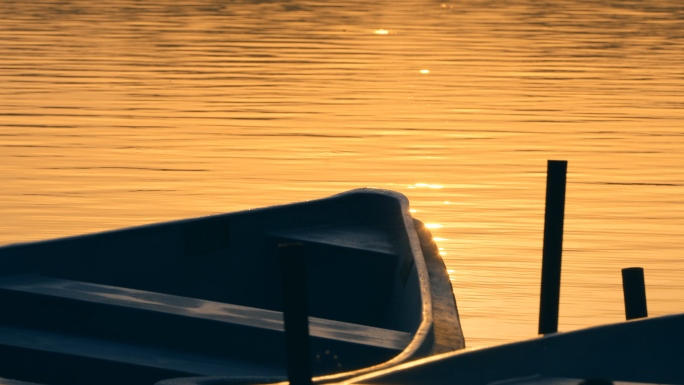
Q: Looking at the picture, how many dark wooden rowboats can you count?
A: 2